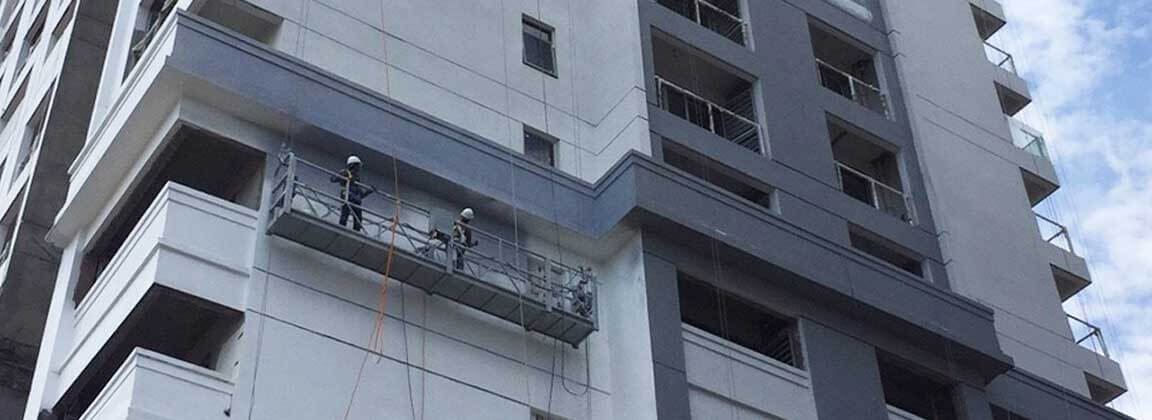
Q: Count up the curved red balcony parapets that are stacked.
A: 0